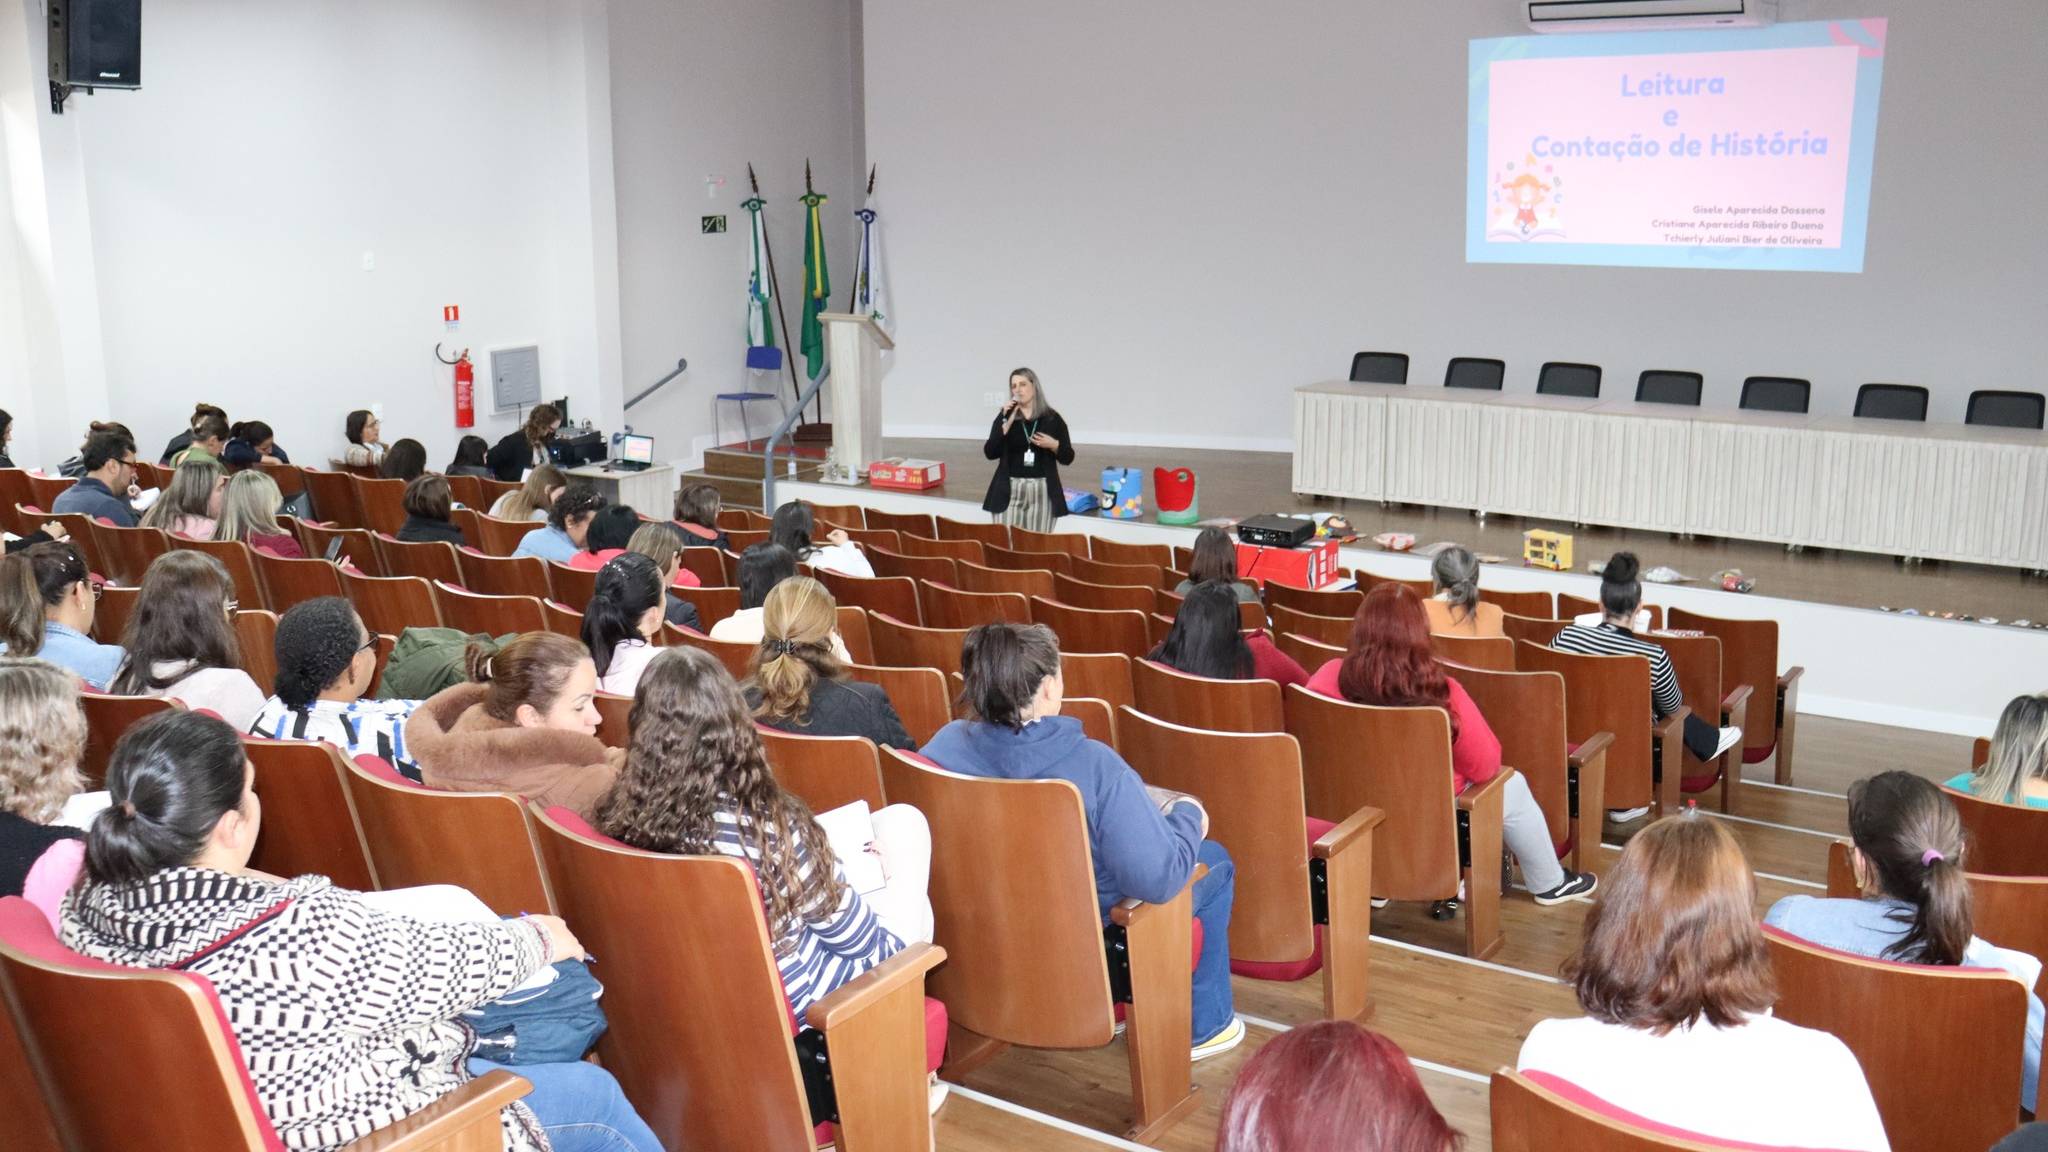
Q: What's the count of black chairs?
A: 7